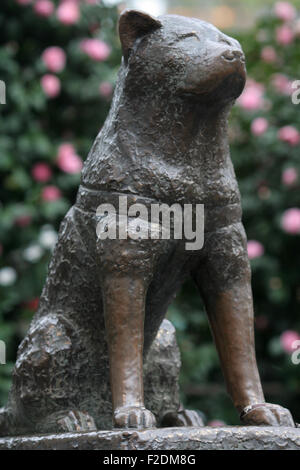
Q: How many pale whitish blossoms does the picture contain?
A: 3